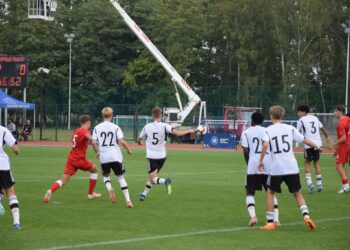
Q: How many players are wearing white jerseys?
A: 6